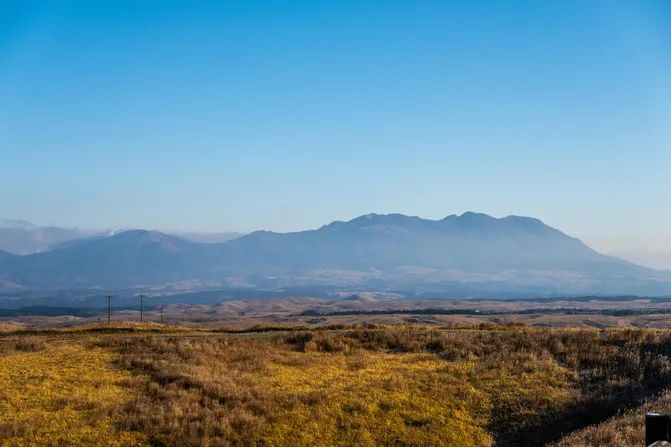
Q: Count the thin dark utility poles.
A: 3